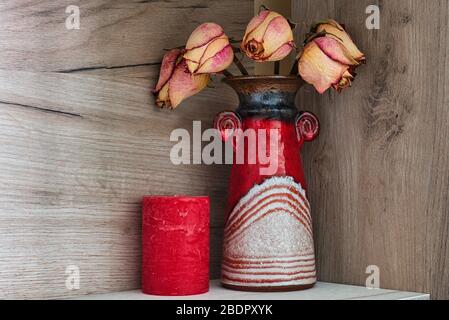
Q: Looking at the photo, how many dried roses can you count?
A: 5